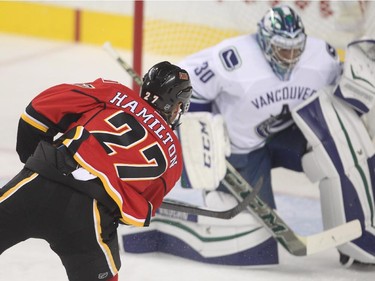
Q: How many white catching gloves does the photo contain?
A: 1